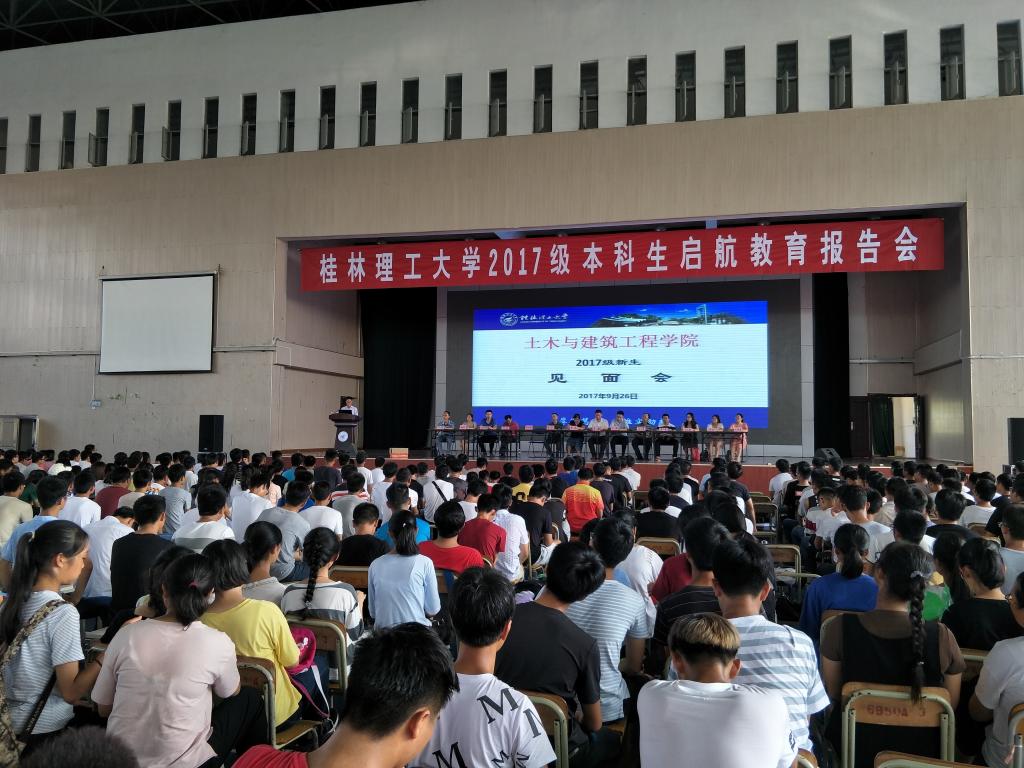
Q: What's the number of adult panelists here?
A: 13